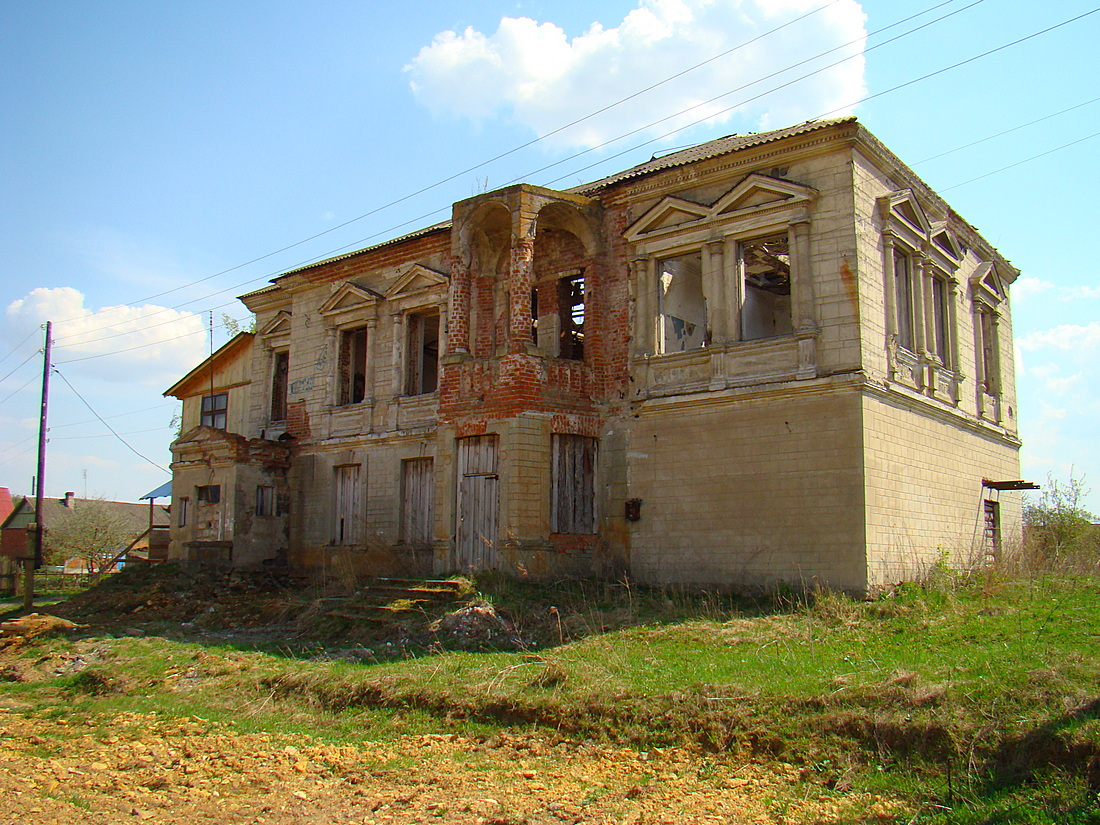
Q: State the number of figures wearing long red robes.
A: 0